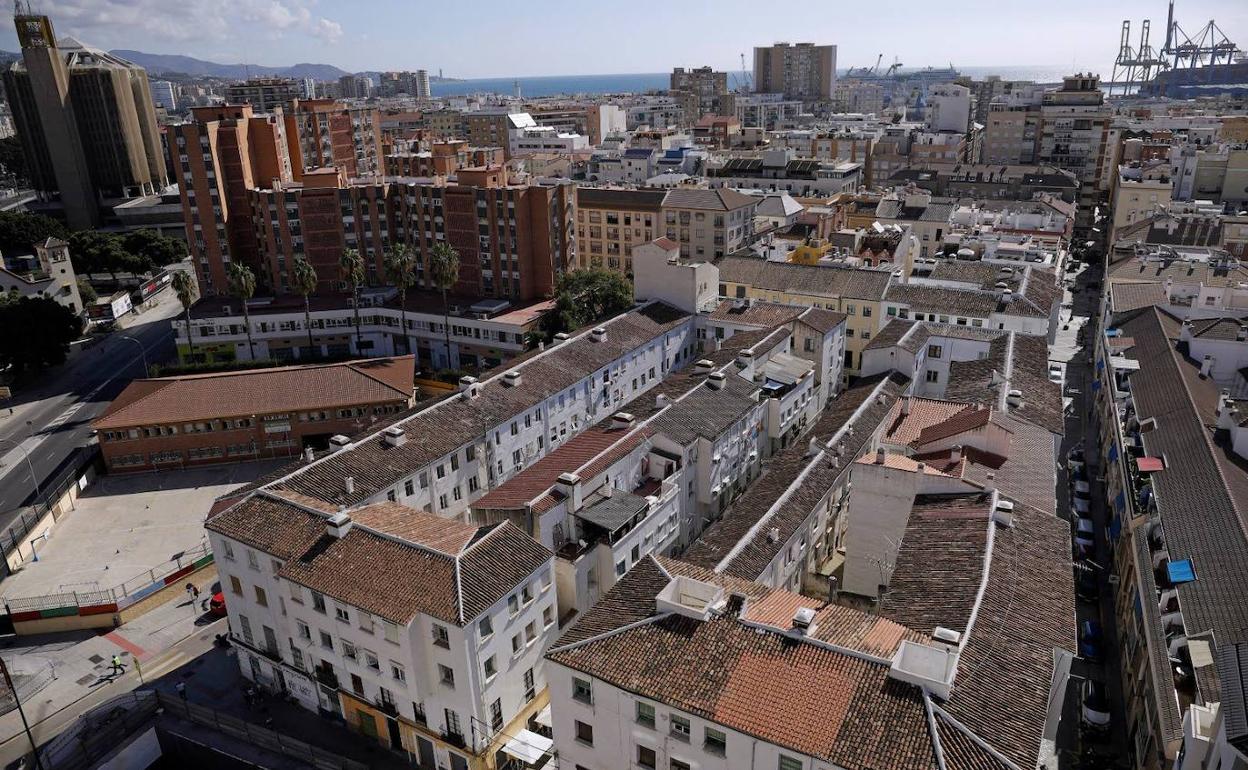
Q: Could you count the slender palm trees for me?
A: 6